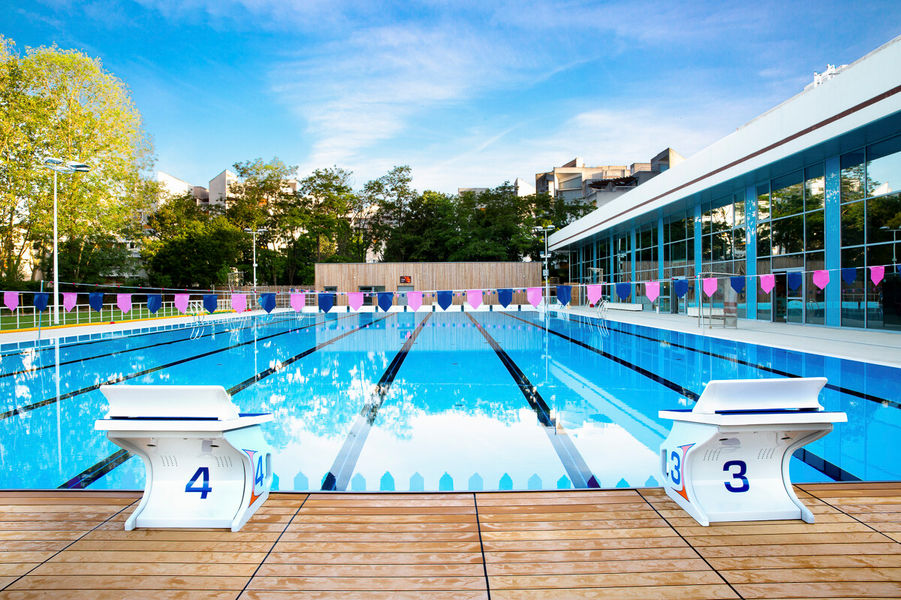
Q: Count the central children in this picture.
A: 0